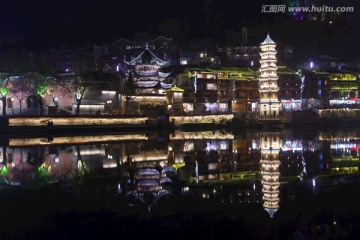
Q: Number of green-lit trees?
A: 2